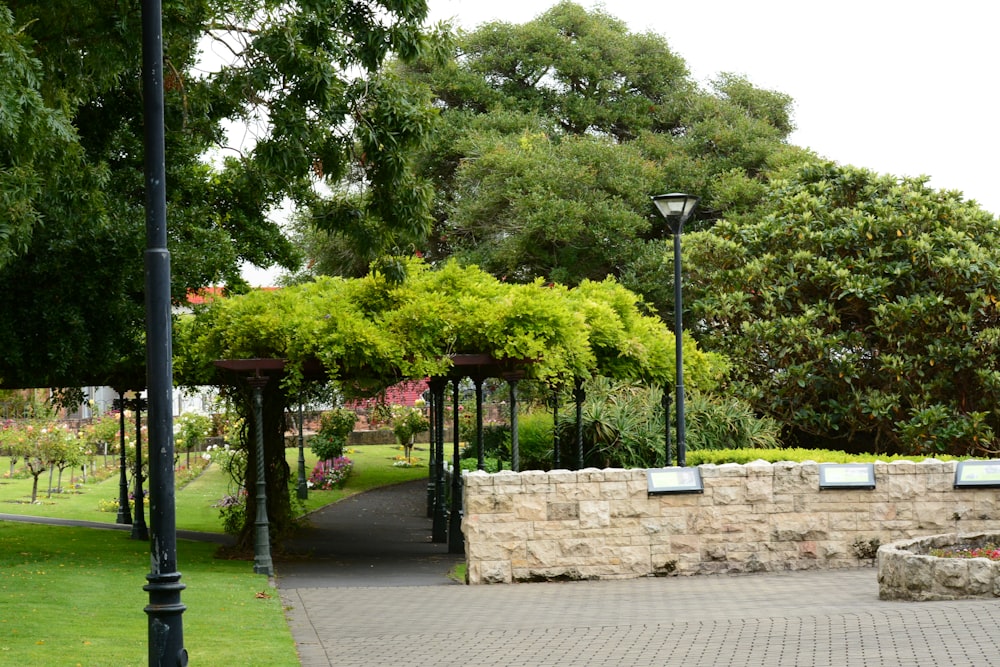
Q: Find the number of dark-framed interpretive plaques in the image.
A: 3